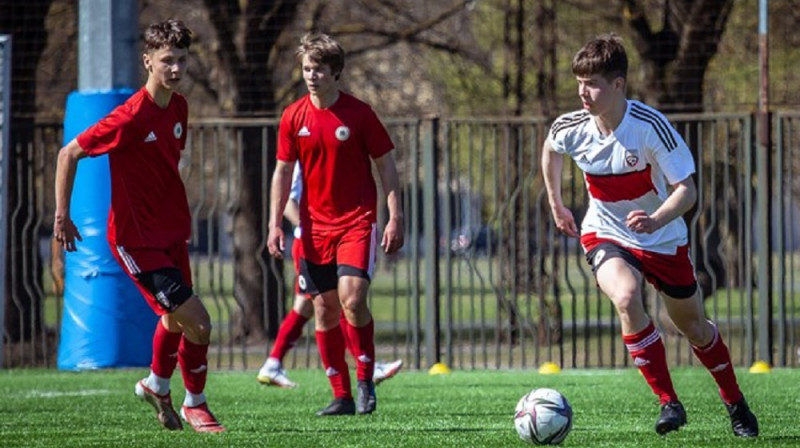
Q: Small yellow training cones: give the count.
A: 3